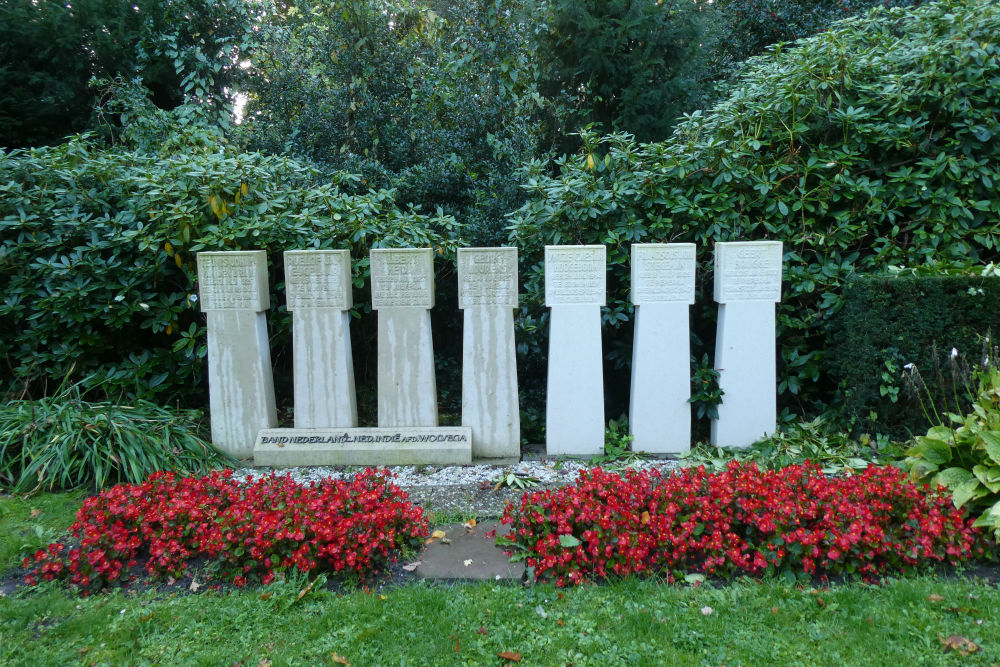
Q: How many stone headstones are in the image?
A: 7